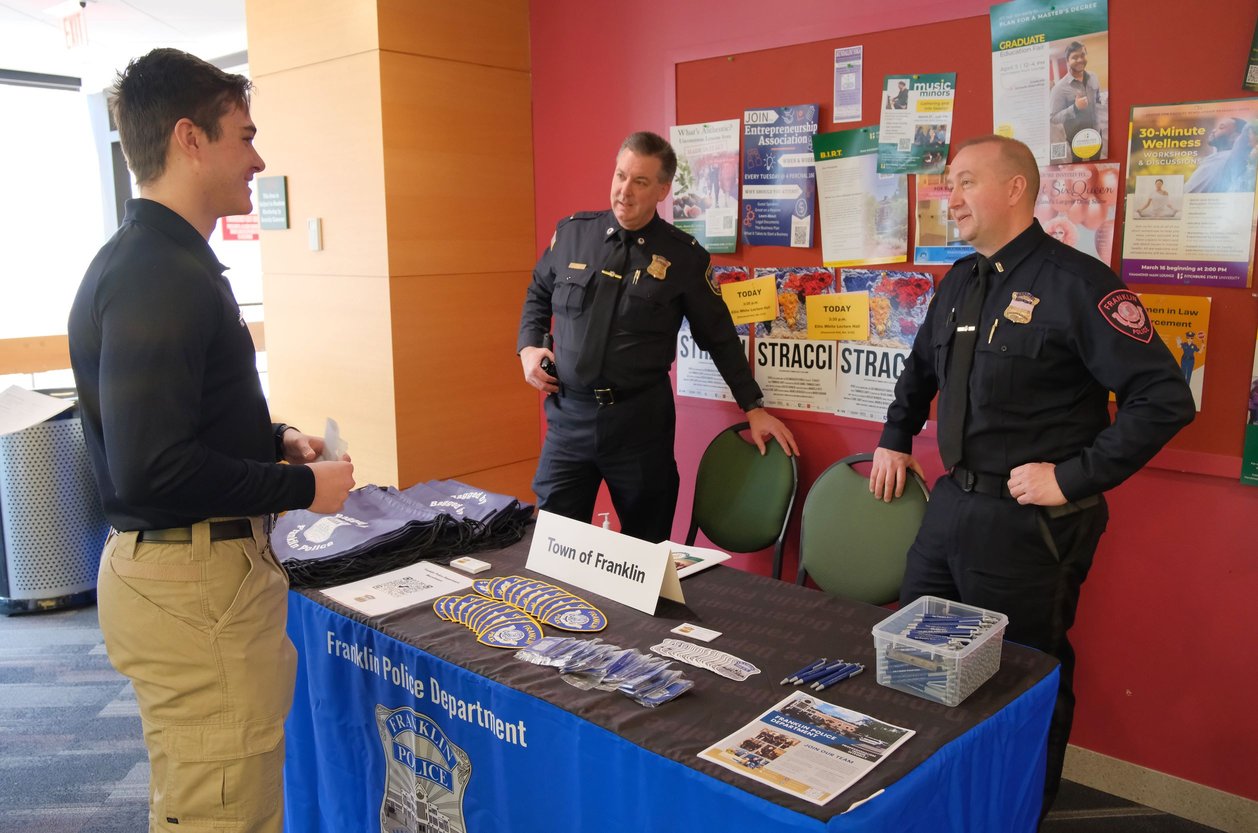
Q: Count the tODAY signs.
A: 2